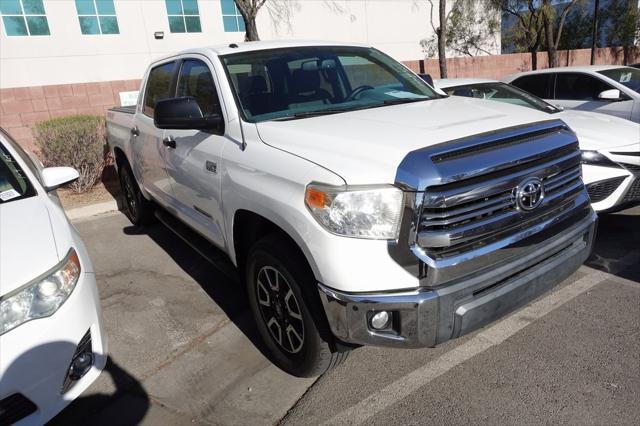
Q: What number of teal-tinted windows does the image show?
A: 4